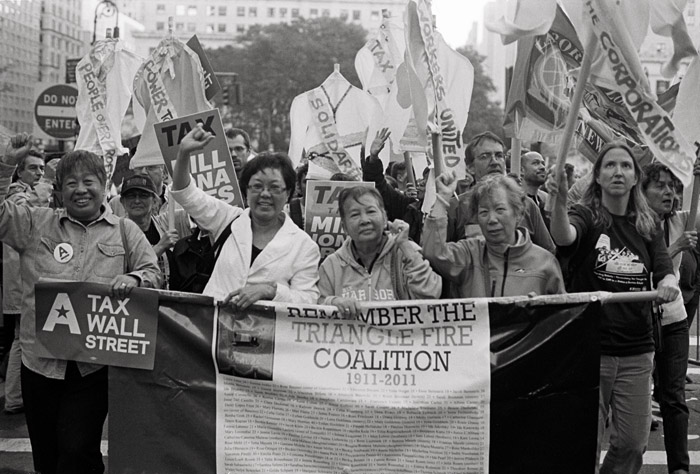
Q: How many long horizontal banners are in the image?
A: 1